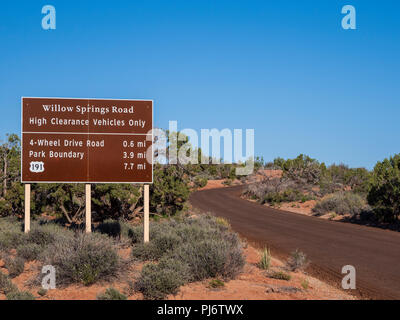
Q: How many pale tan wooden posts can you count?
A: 3